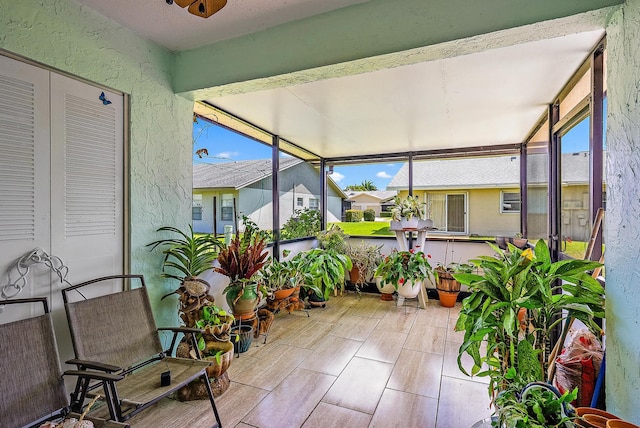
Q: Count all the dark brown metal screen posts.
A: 6